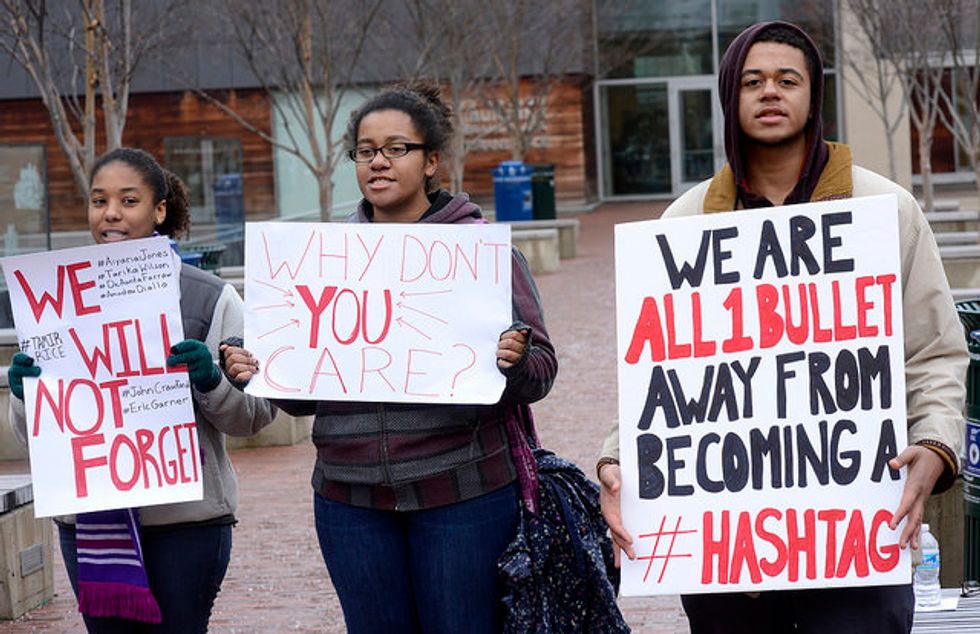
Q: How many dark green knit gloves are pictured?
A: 2